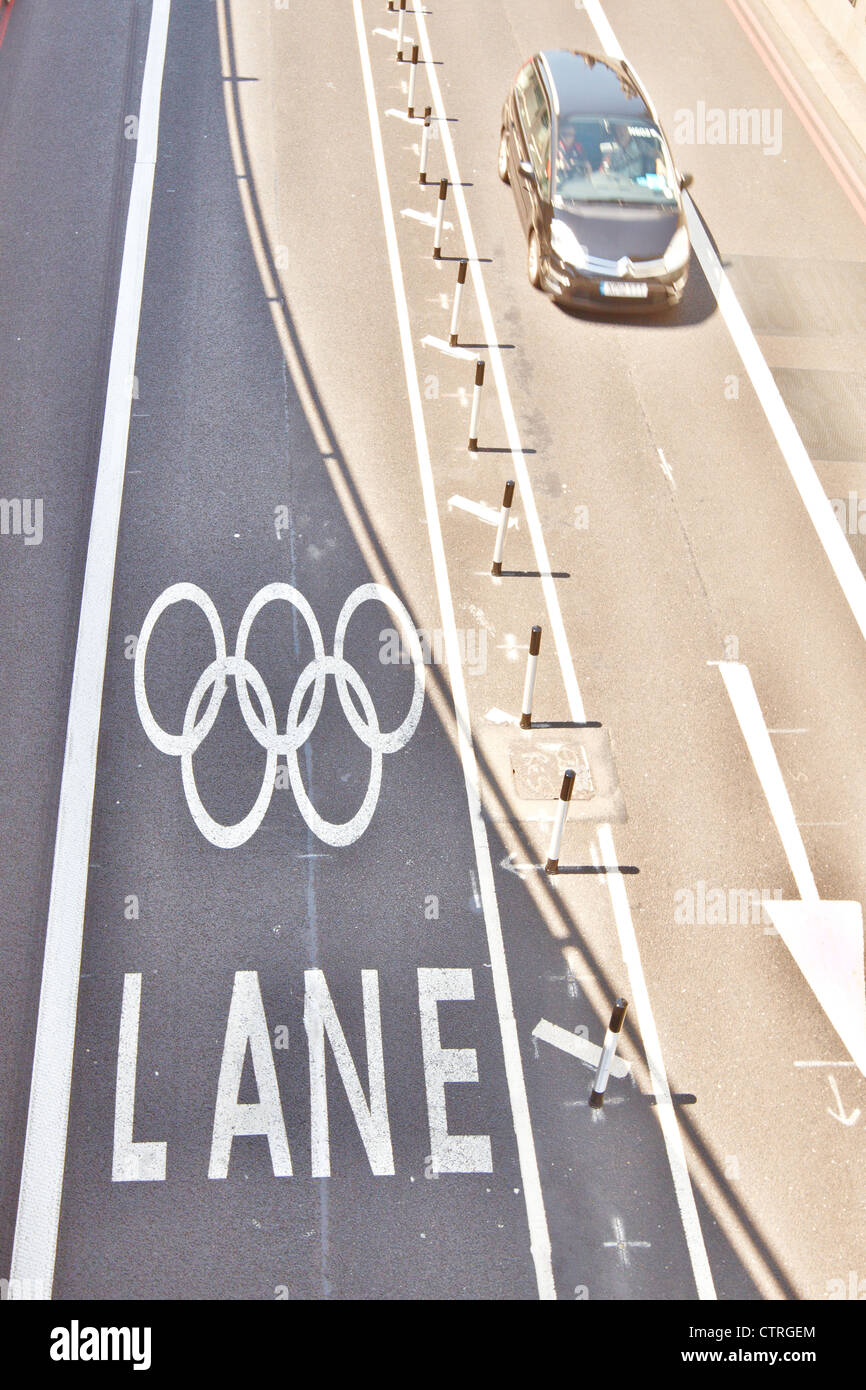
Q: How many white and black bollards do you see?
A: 11